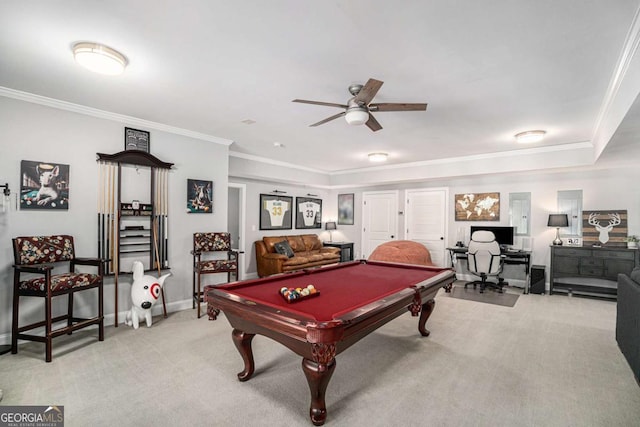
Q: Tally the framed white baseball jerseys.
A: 2